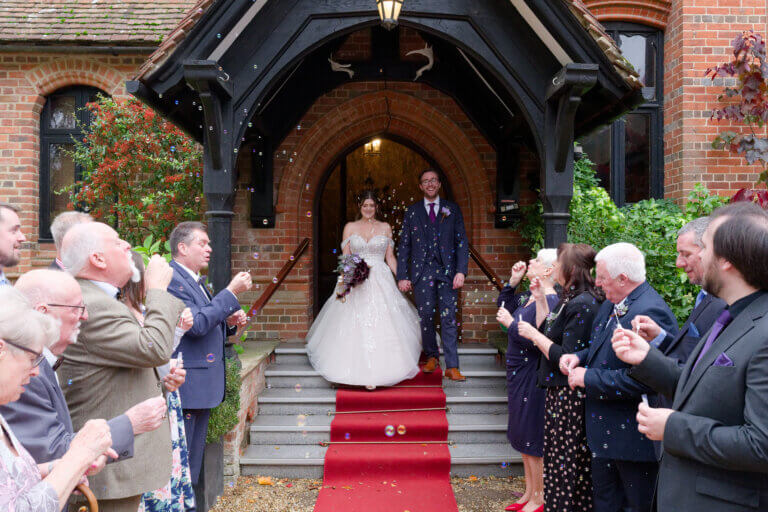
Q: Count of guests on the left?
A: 7